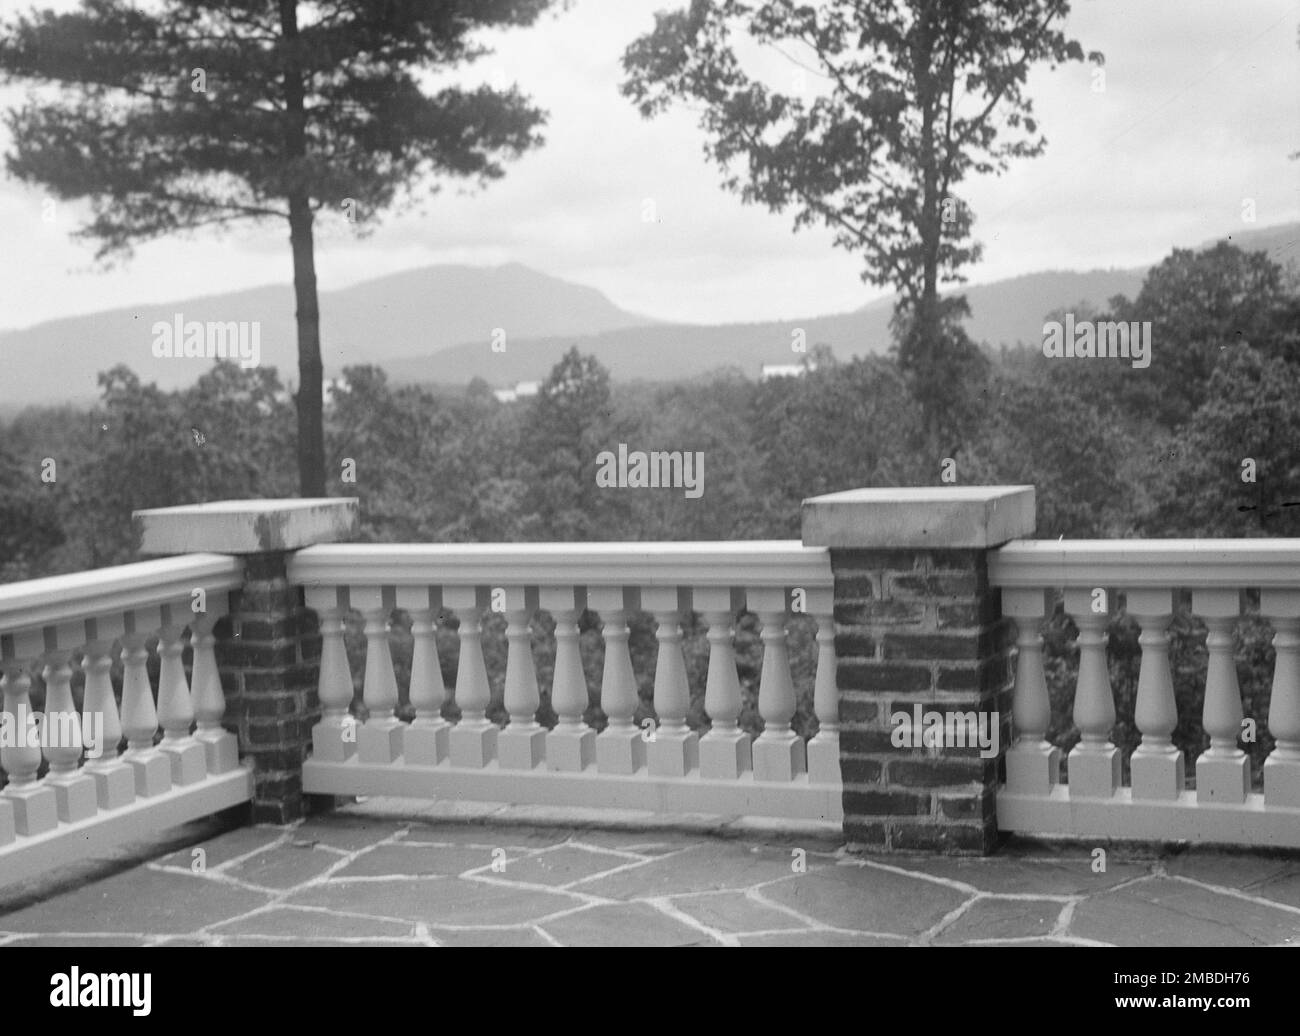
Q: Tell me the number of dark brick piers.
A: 2